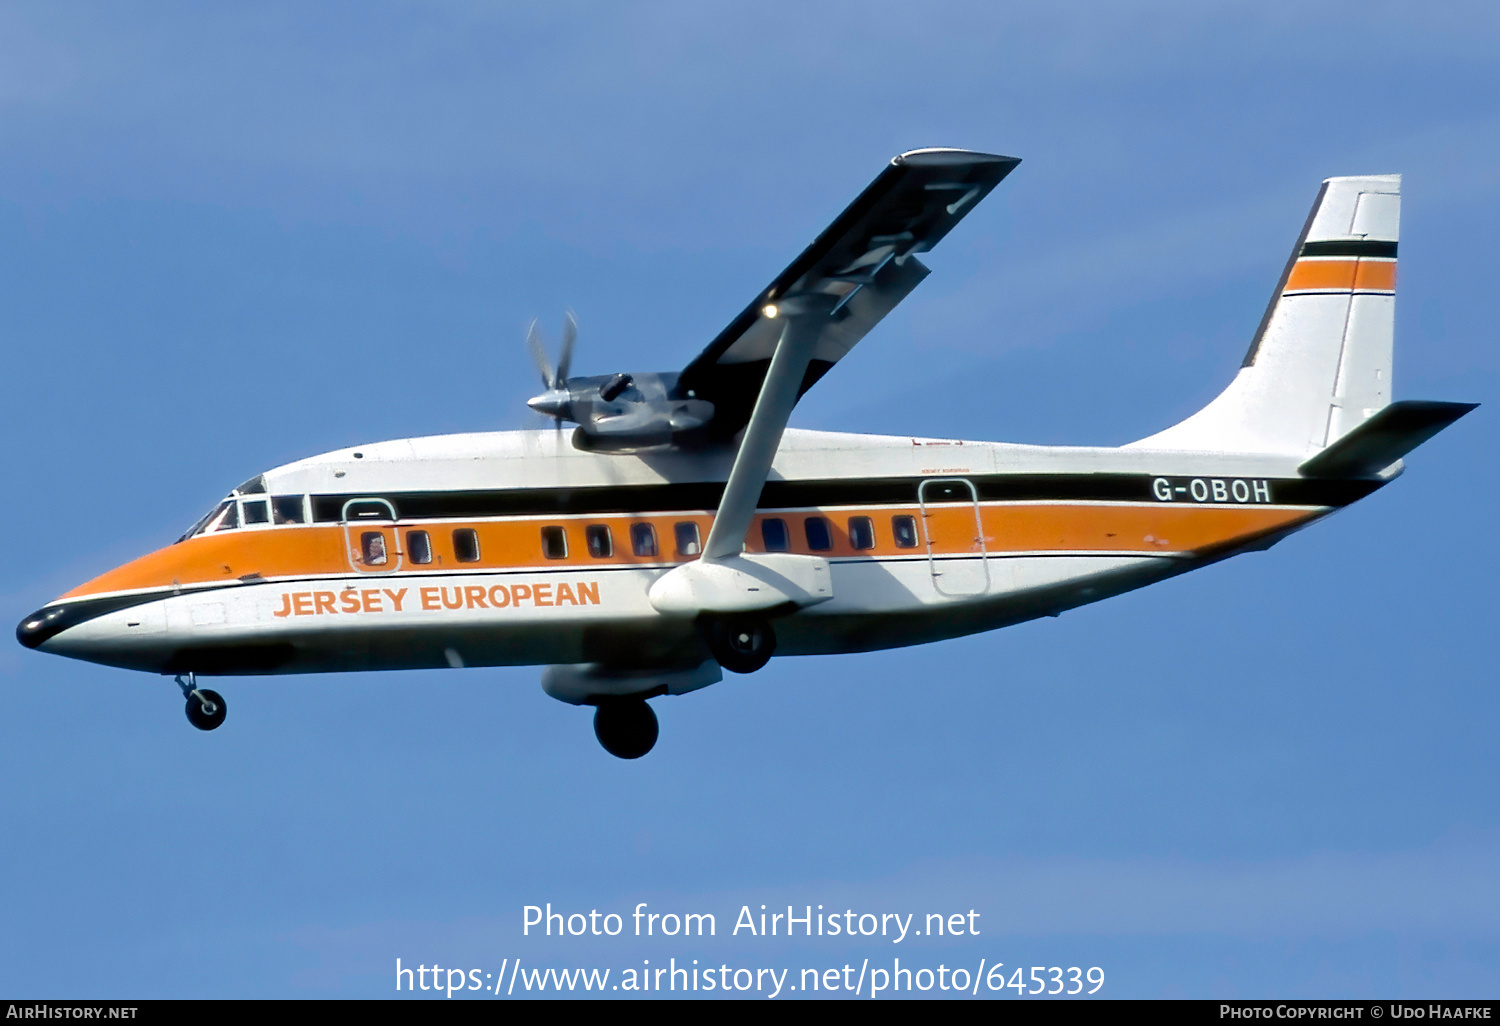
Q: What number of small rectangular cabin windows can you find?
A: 11